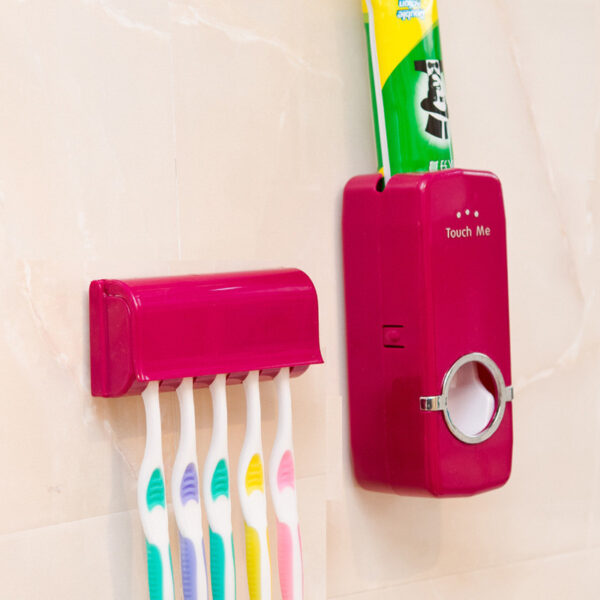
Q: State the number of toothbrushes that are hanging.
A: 5